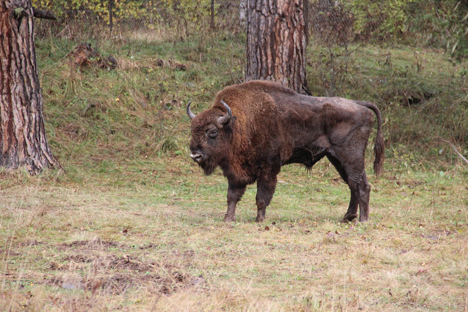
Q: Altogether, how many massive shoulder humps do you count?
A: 1